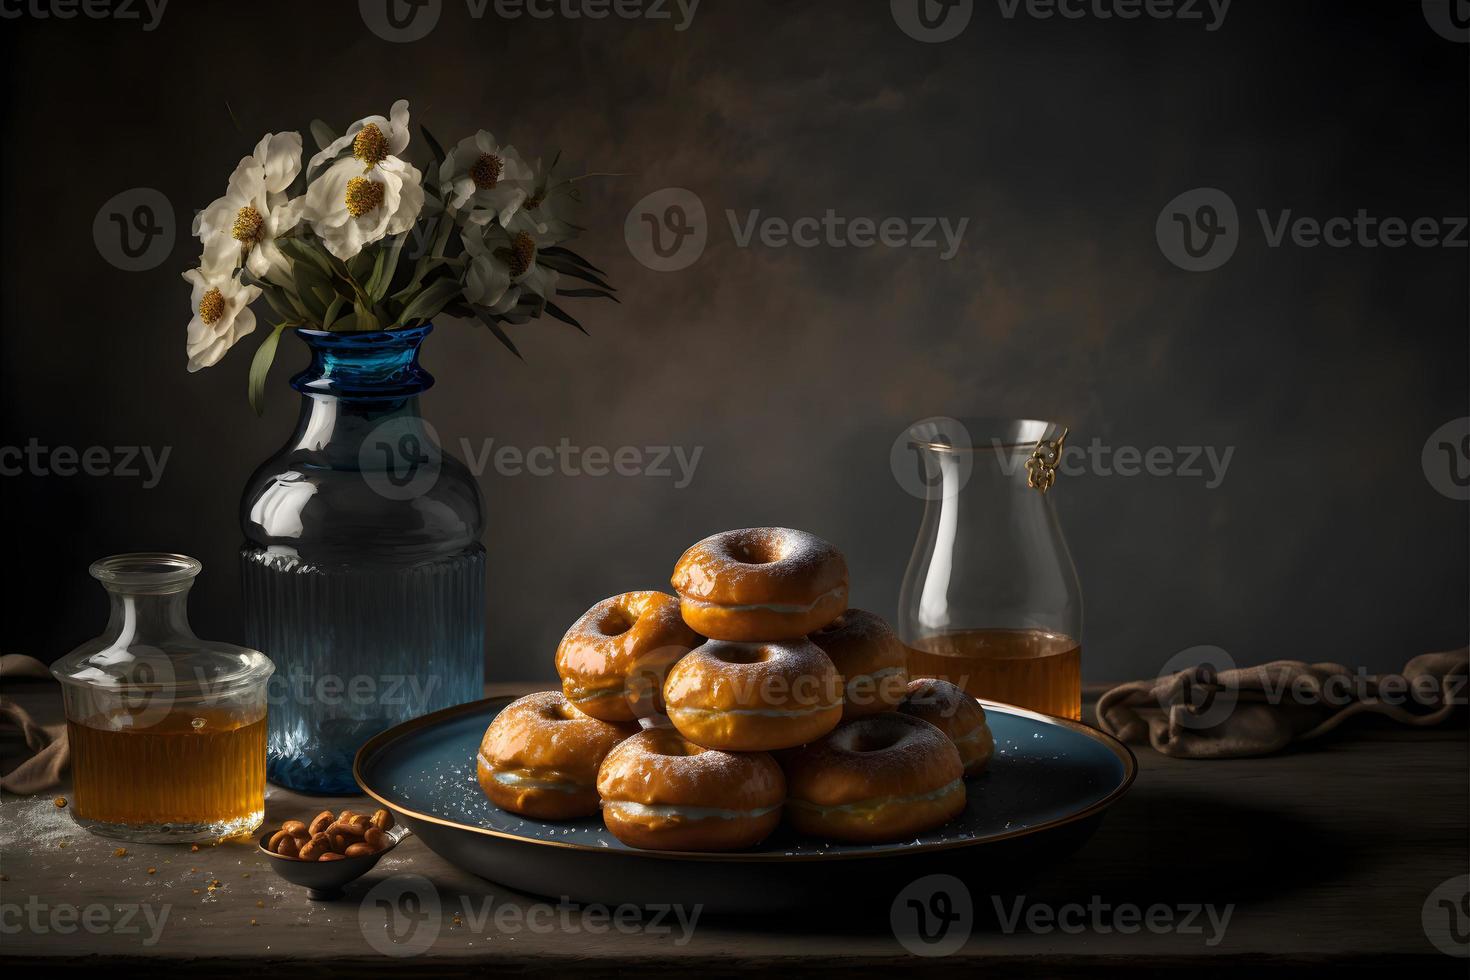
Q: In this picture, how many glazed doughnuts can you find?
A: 8